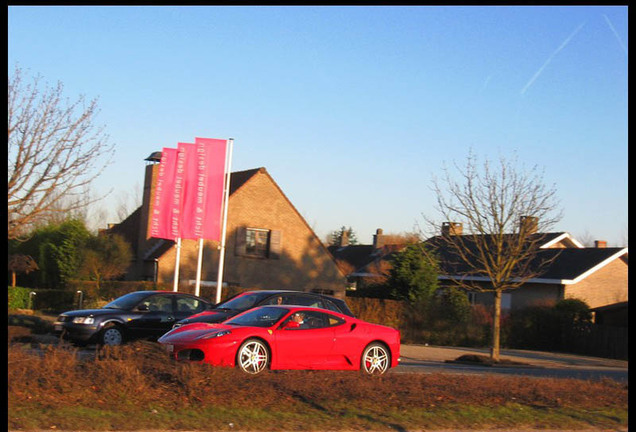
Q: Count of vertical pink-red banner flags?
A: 3